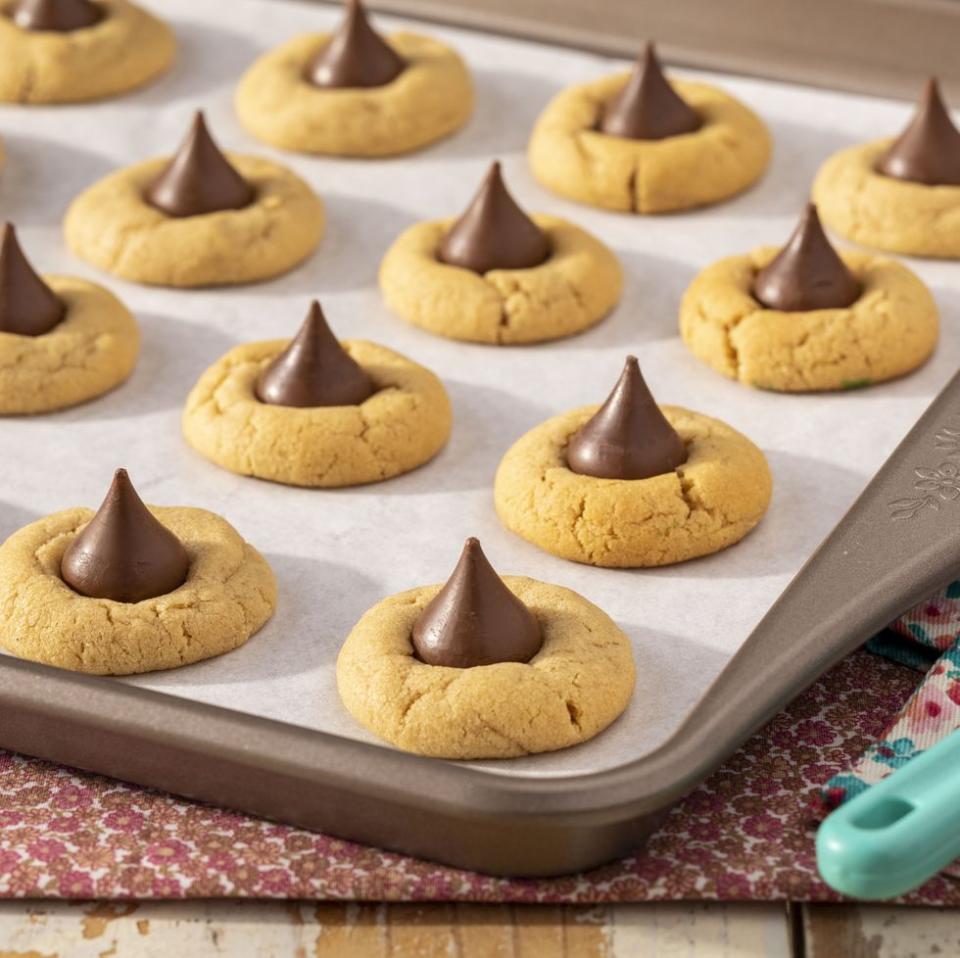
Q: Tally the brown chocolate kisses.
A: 12